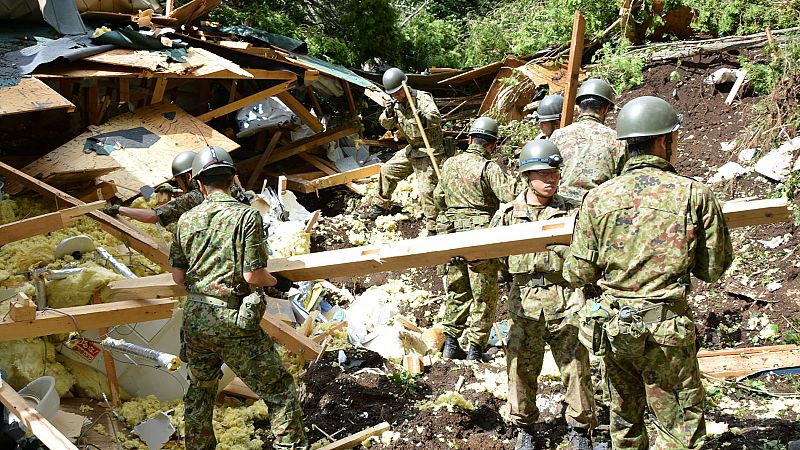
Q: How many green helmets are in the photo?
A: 8